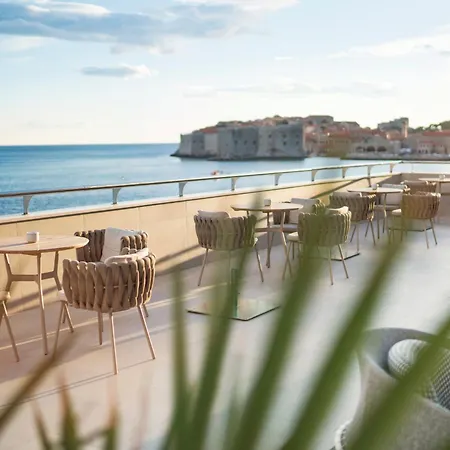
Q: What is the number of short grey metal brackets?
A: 9